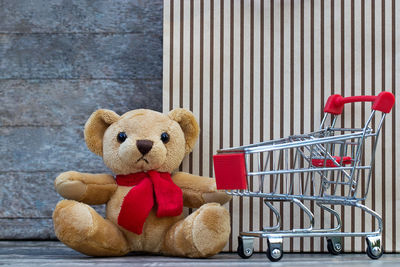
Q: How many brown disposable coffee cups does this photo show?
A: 0